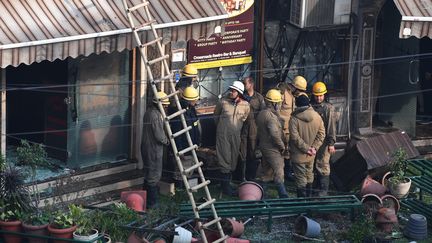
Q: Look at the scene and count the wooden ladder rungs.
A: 14